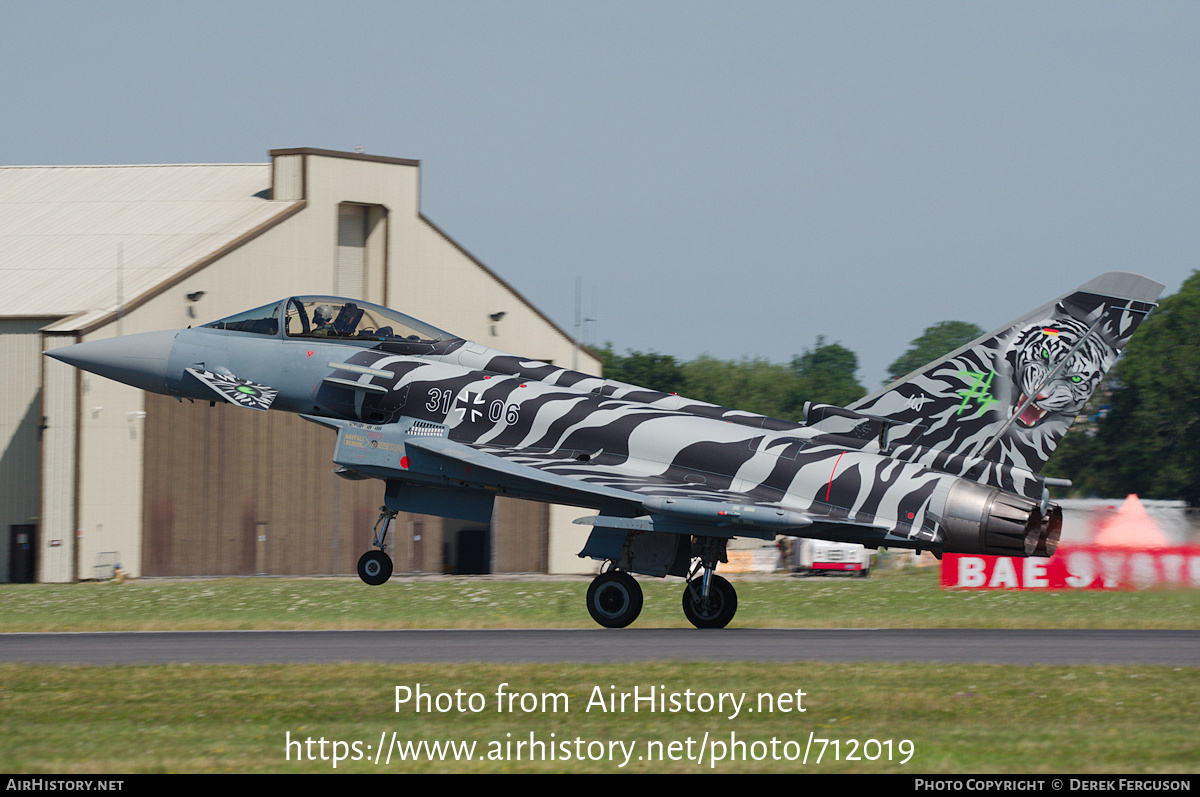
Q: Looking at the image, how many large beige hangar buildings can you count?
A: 1